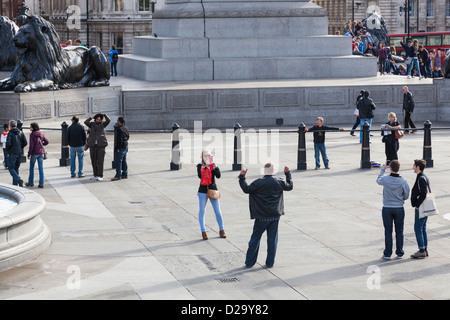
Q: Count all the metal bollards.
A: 8